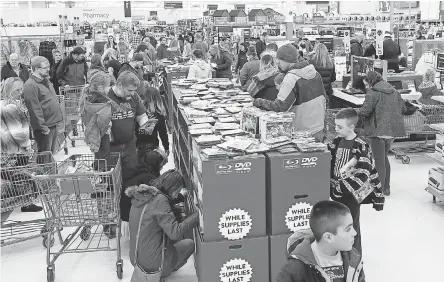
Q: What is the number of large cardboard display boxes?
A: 4